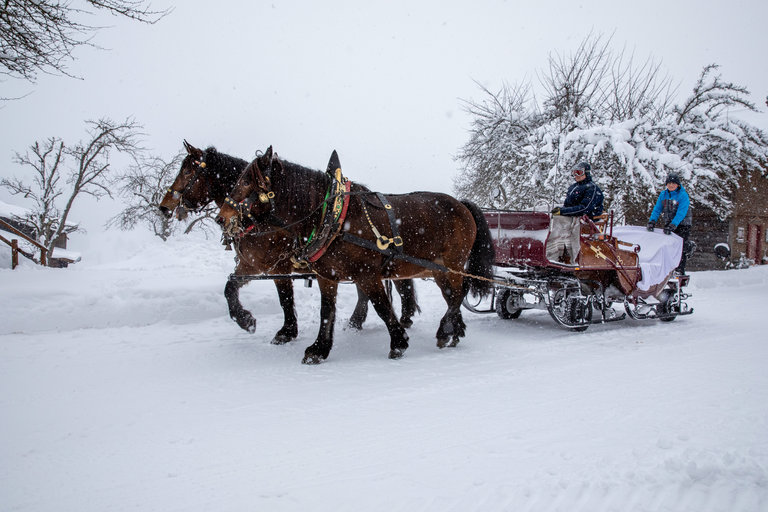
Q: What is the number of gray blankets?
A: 1